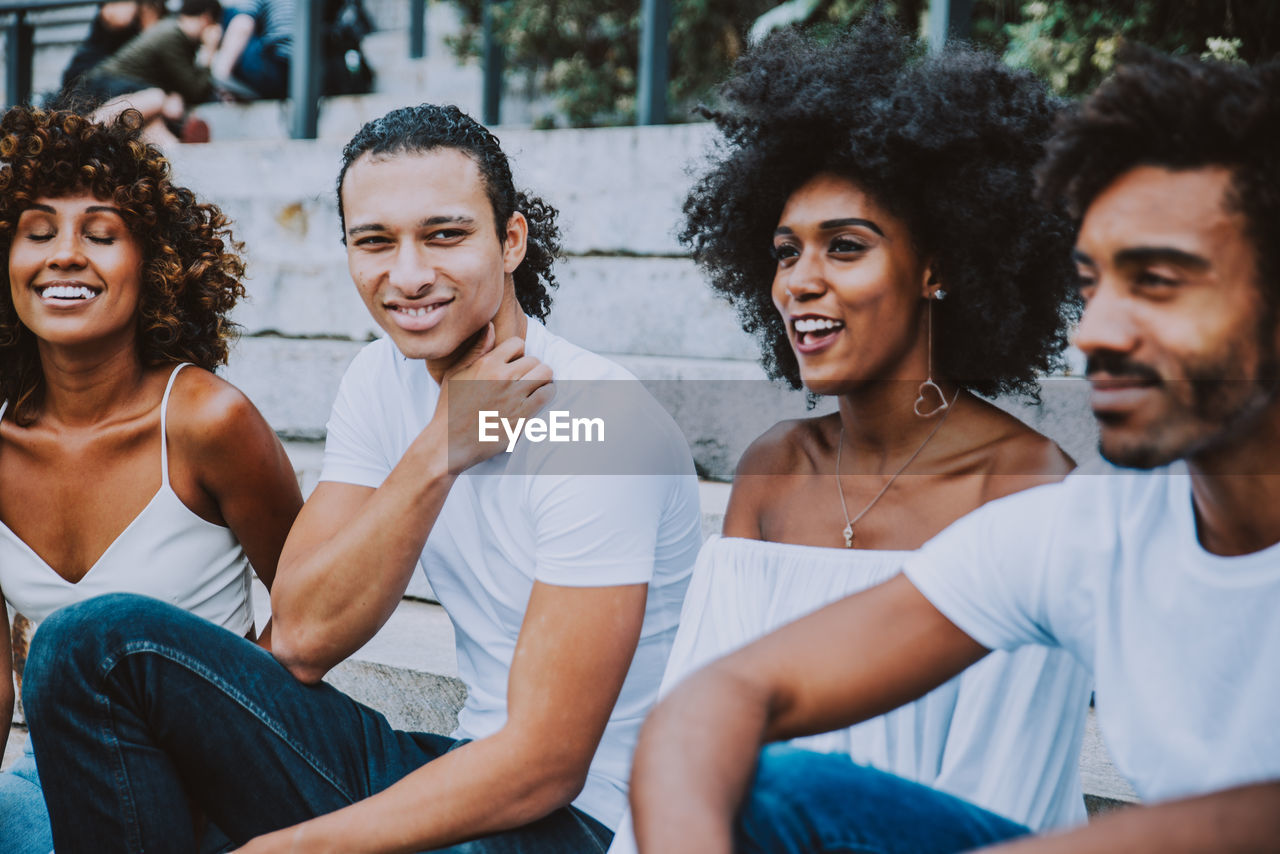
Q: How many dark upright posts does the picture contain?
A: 6